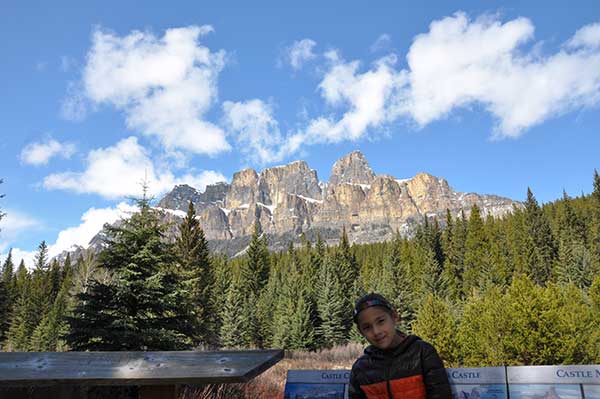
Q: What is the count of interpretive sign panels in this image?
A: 3